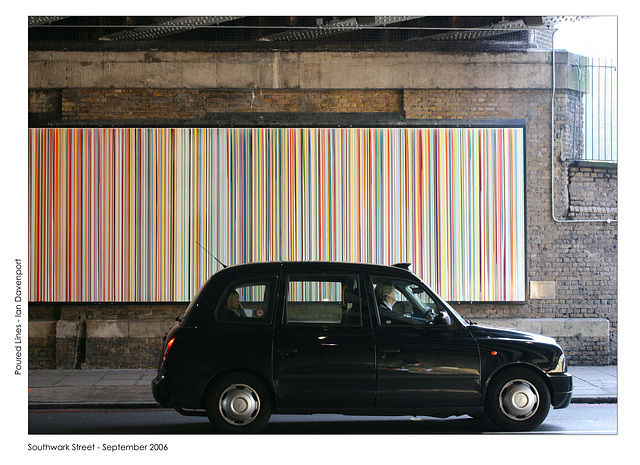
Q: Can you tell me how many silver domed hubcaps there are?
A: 2